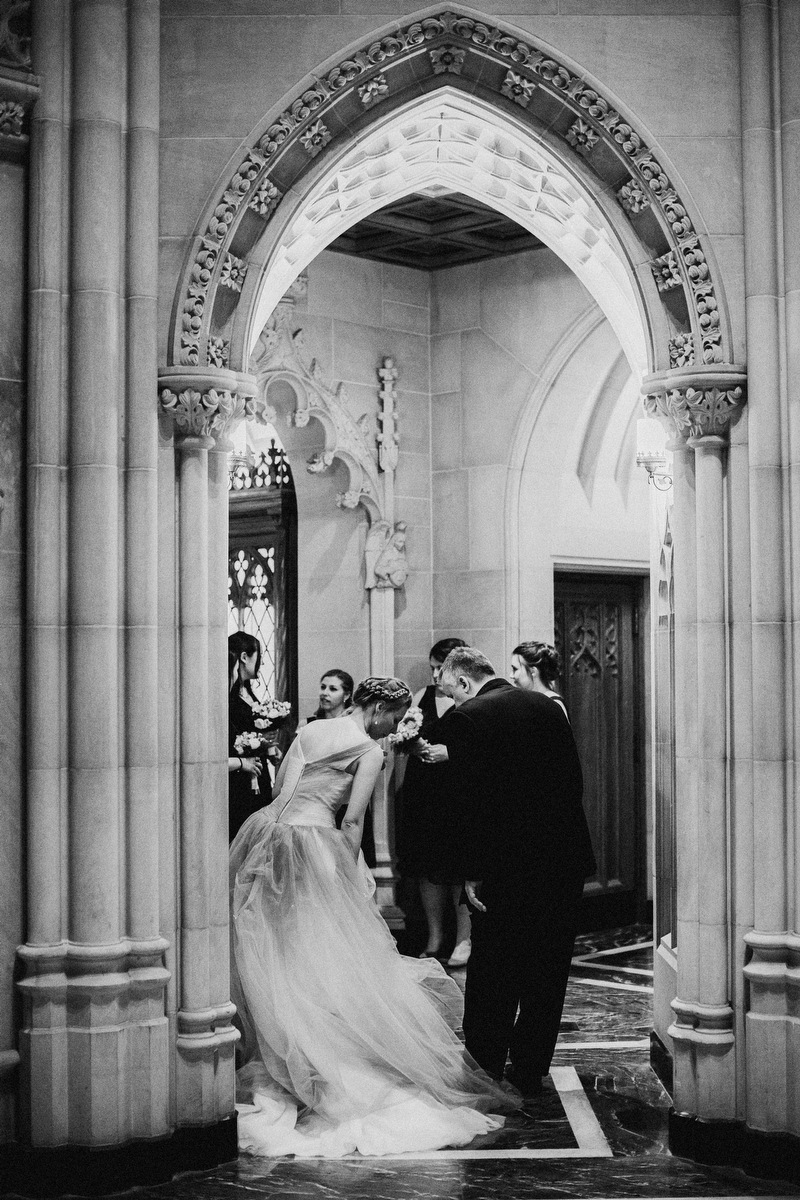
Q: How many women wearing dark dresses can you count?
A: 4